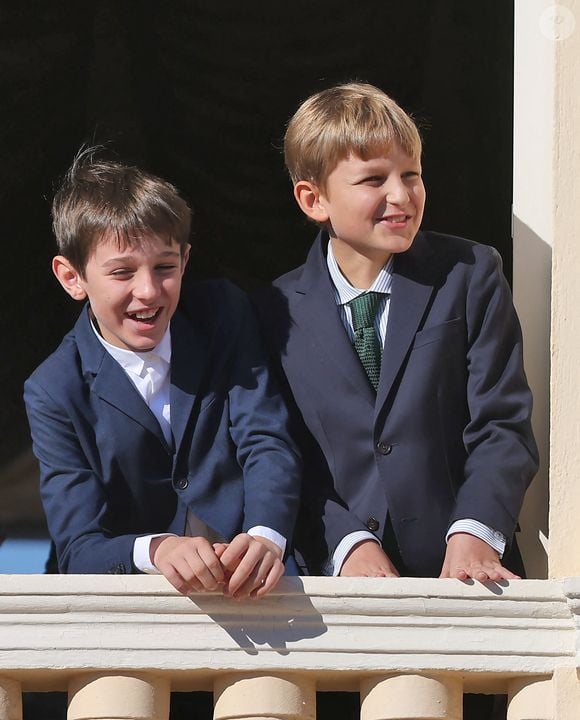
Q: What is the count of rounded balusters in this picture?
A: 5